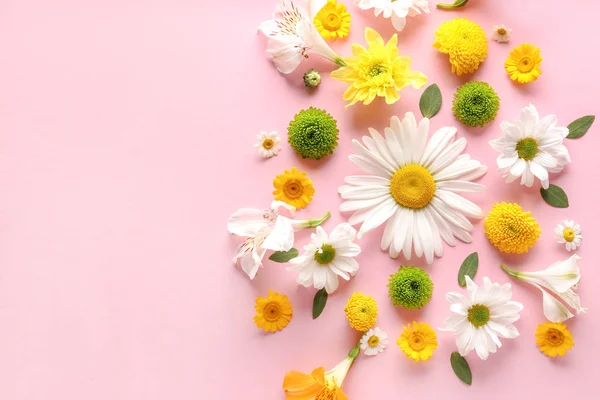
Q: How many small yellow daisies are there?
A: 6